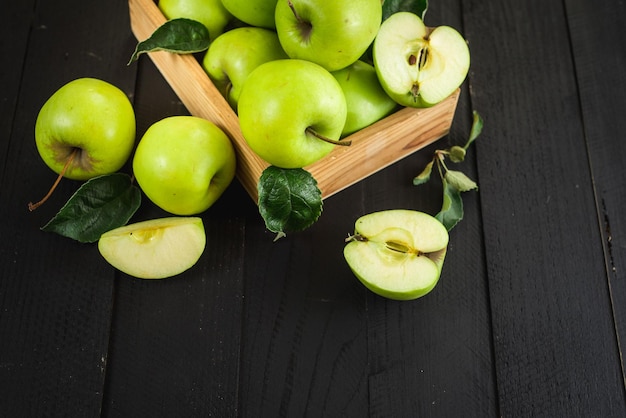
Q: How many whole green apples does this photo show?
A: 8